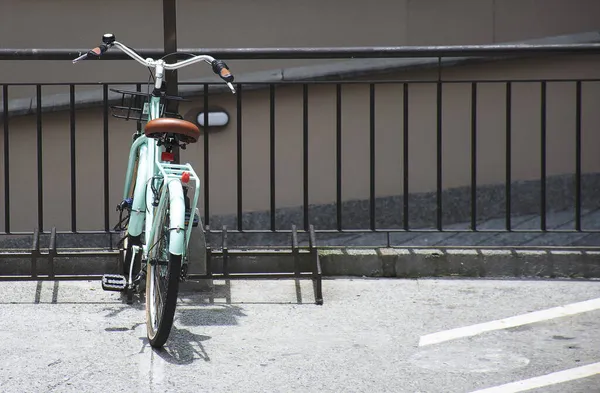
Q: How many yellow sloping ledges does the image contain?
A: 0